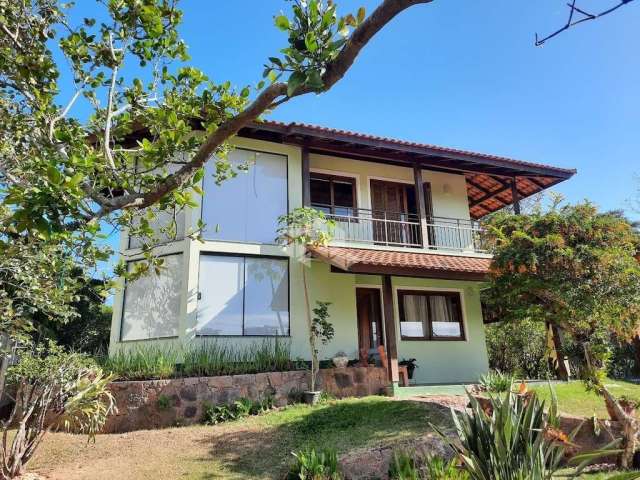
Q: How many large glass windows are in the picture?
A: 4